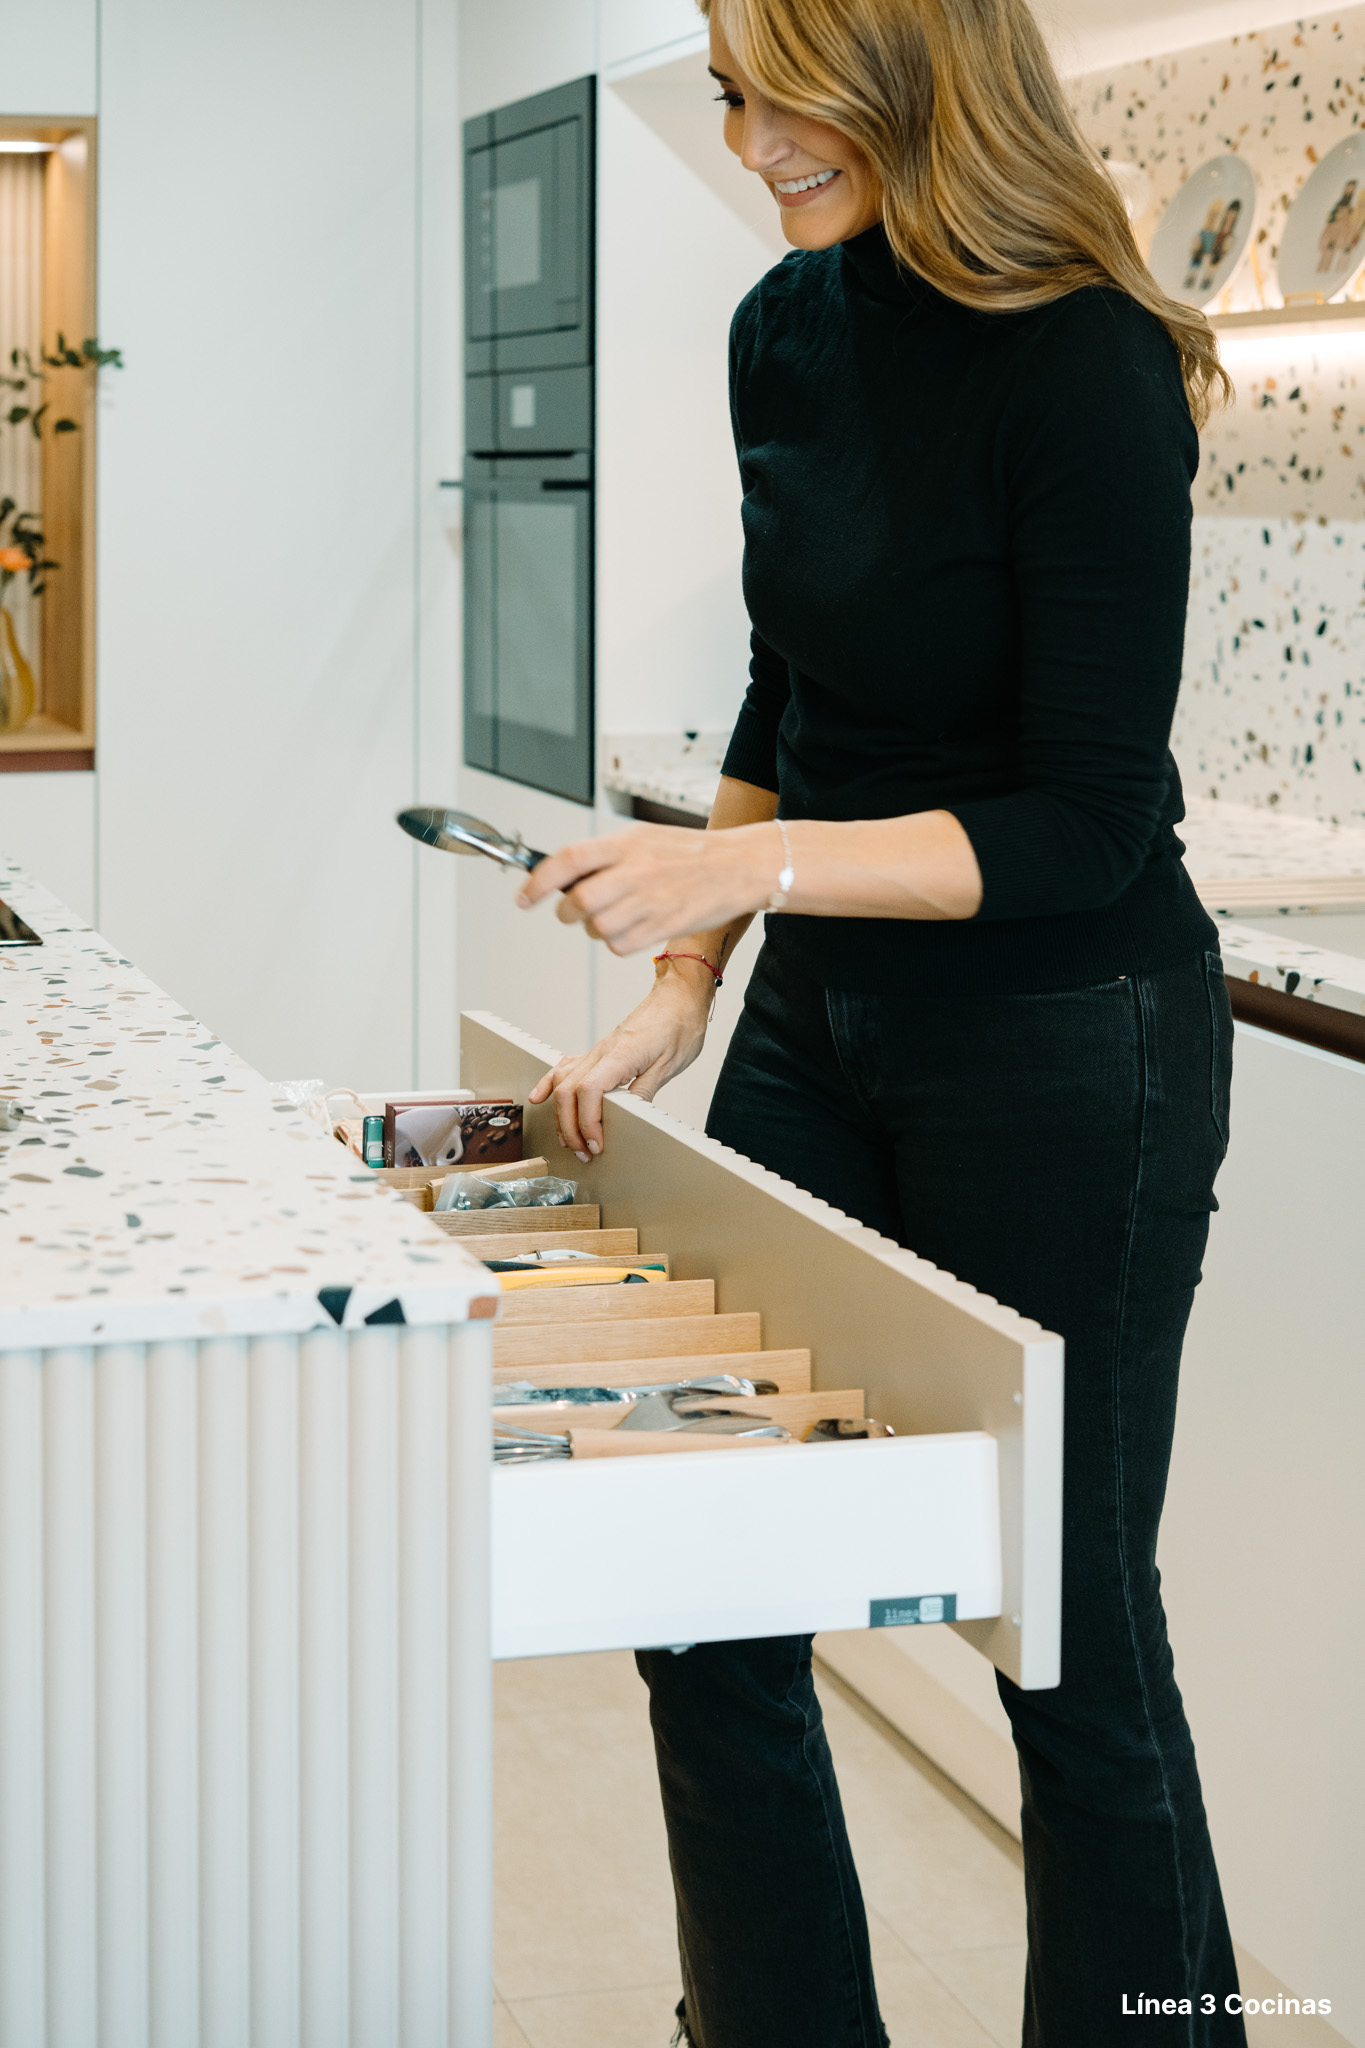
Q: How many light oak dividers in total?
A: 9